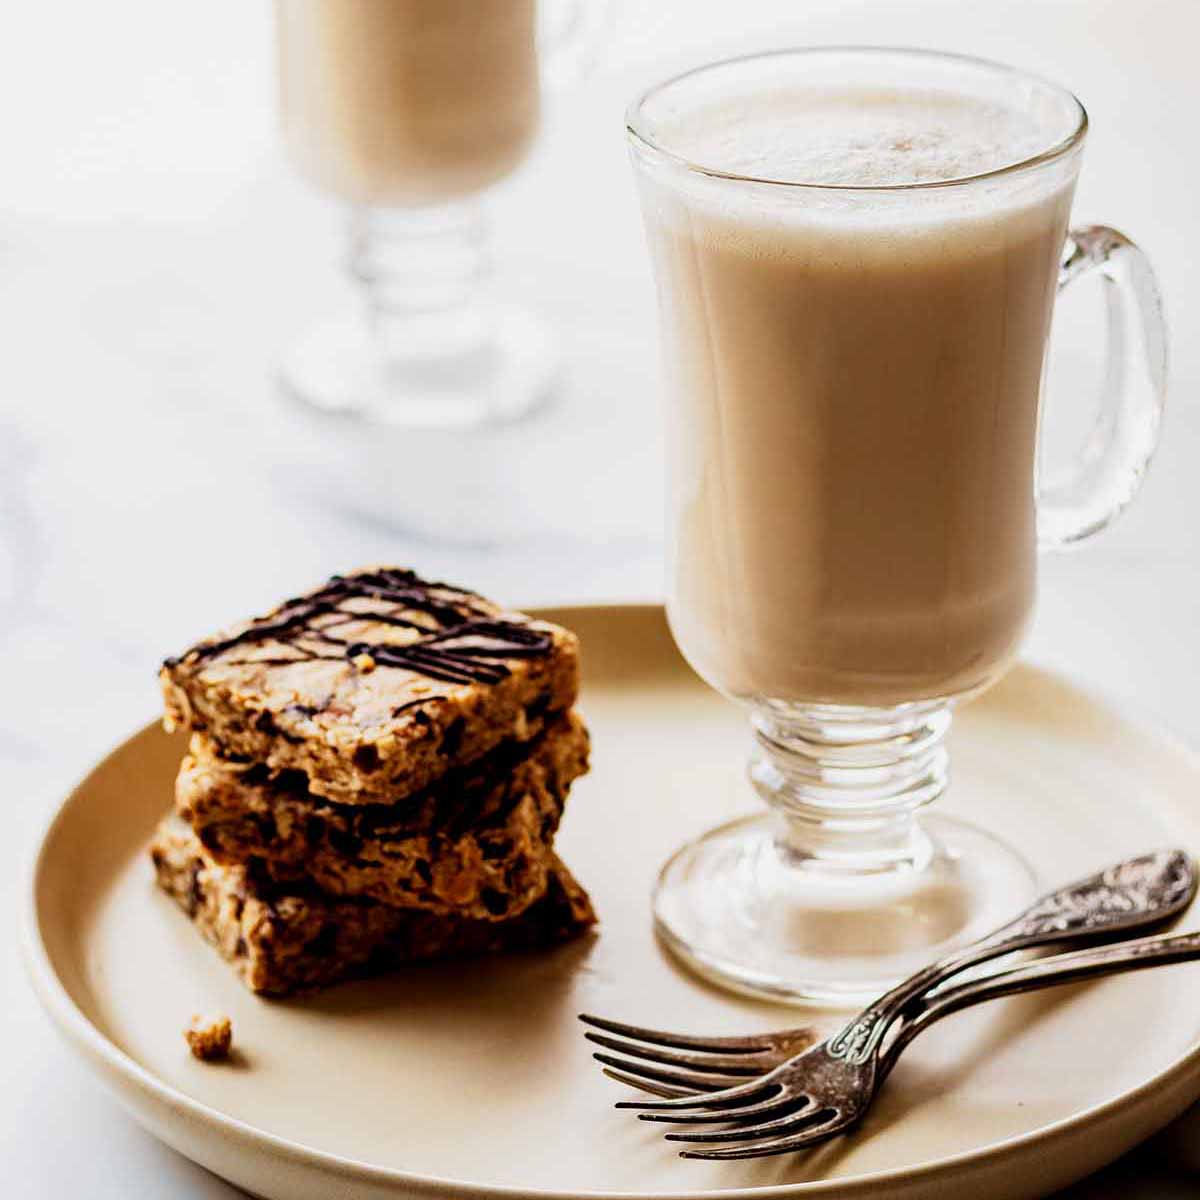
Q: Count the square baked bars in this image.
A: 3